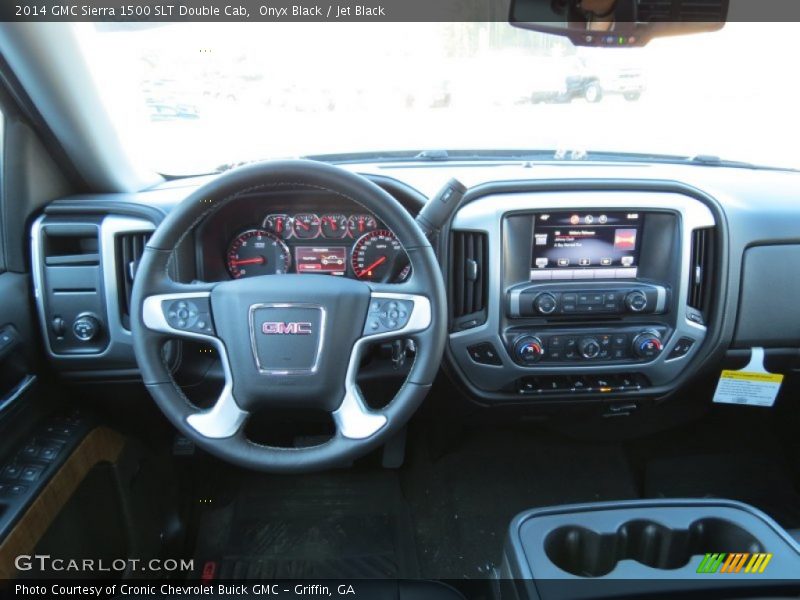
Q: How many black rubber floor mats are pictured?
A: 2